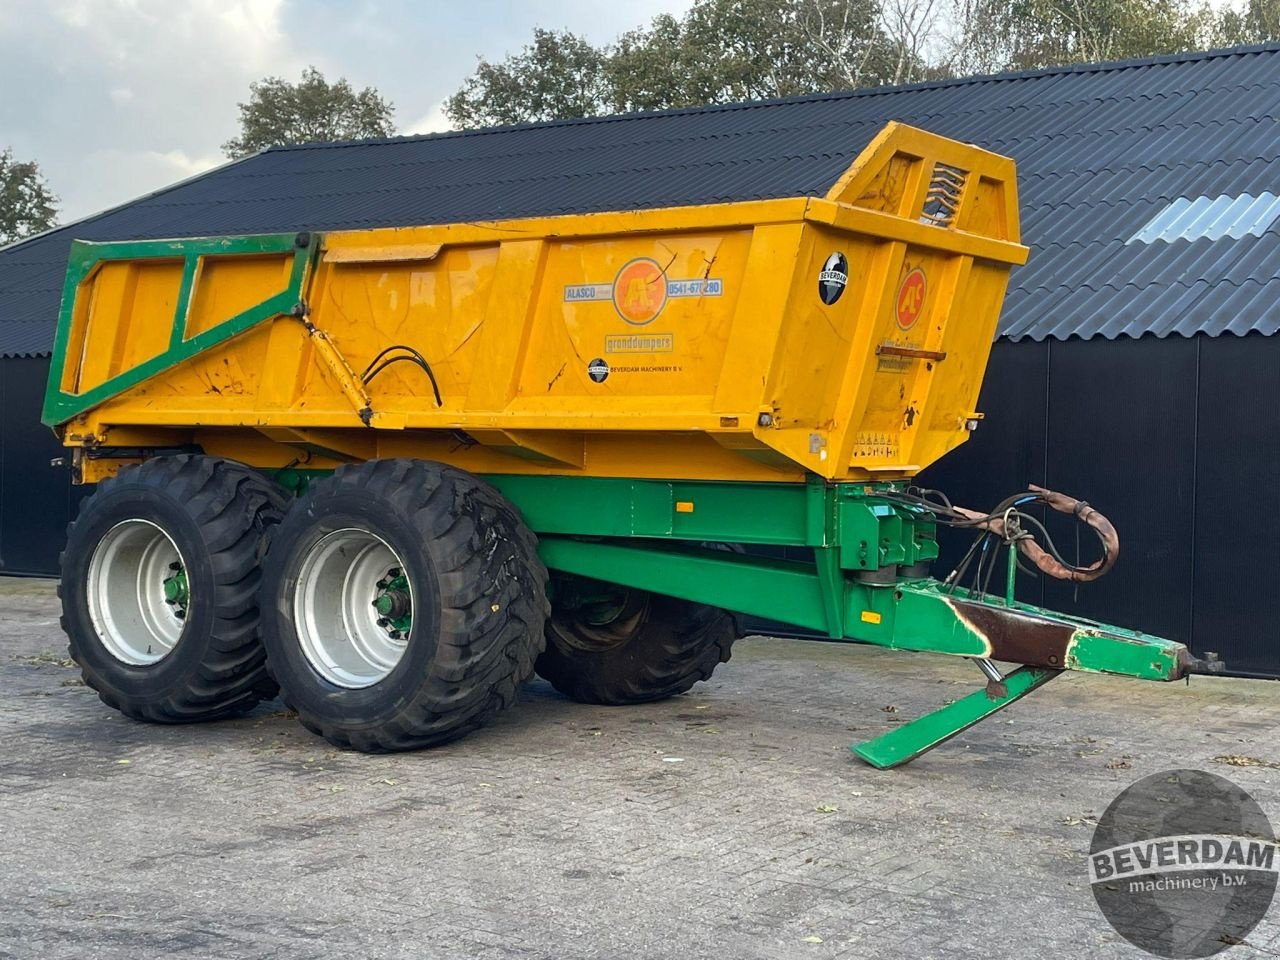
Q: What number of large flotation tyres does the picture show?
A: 3